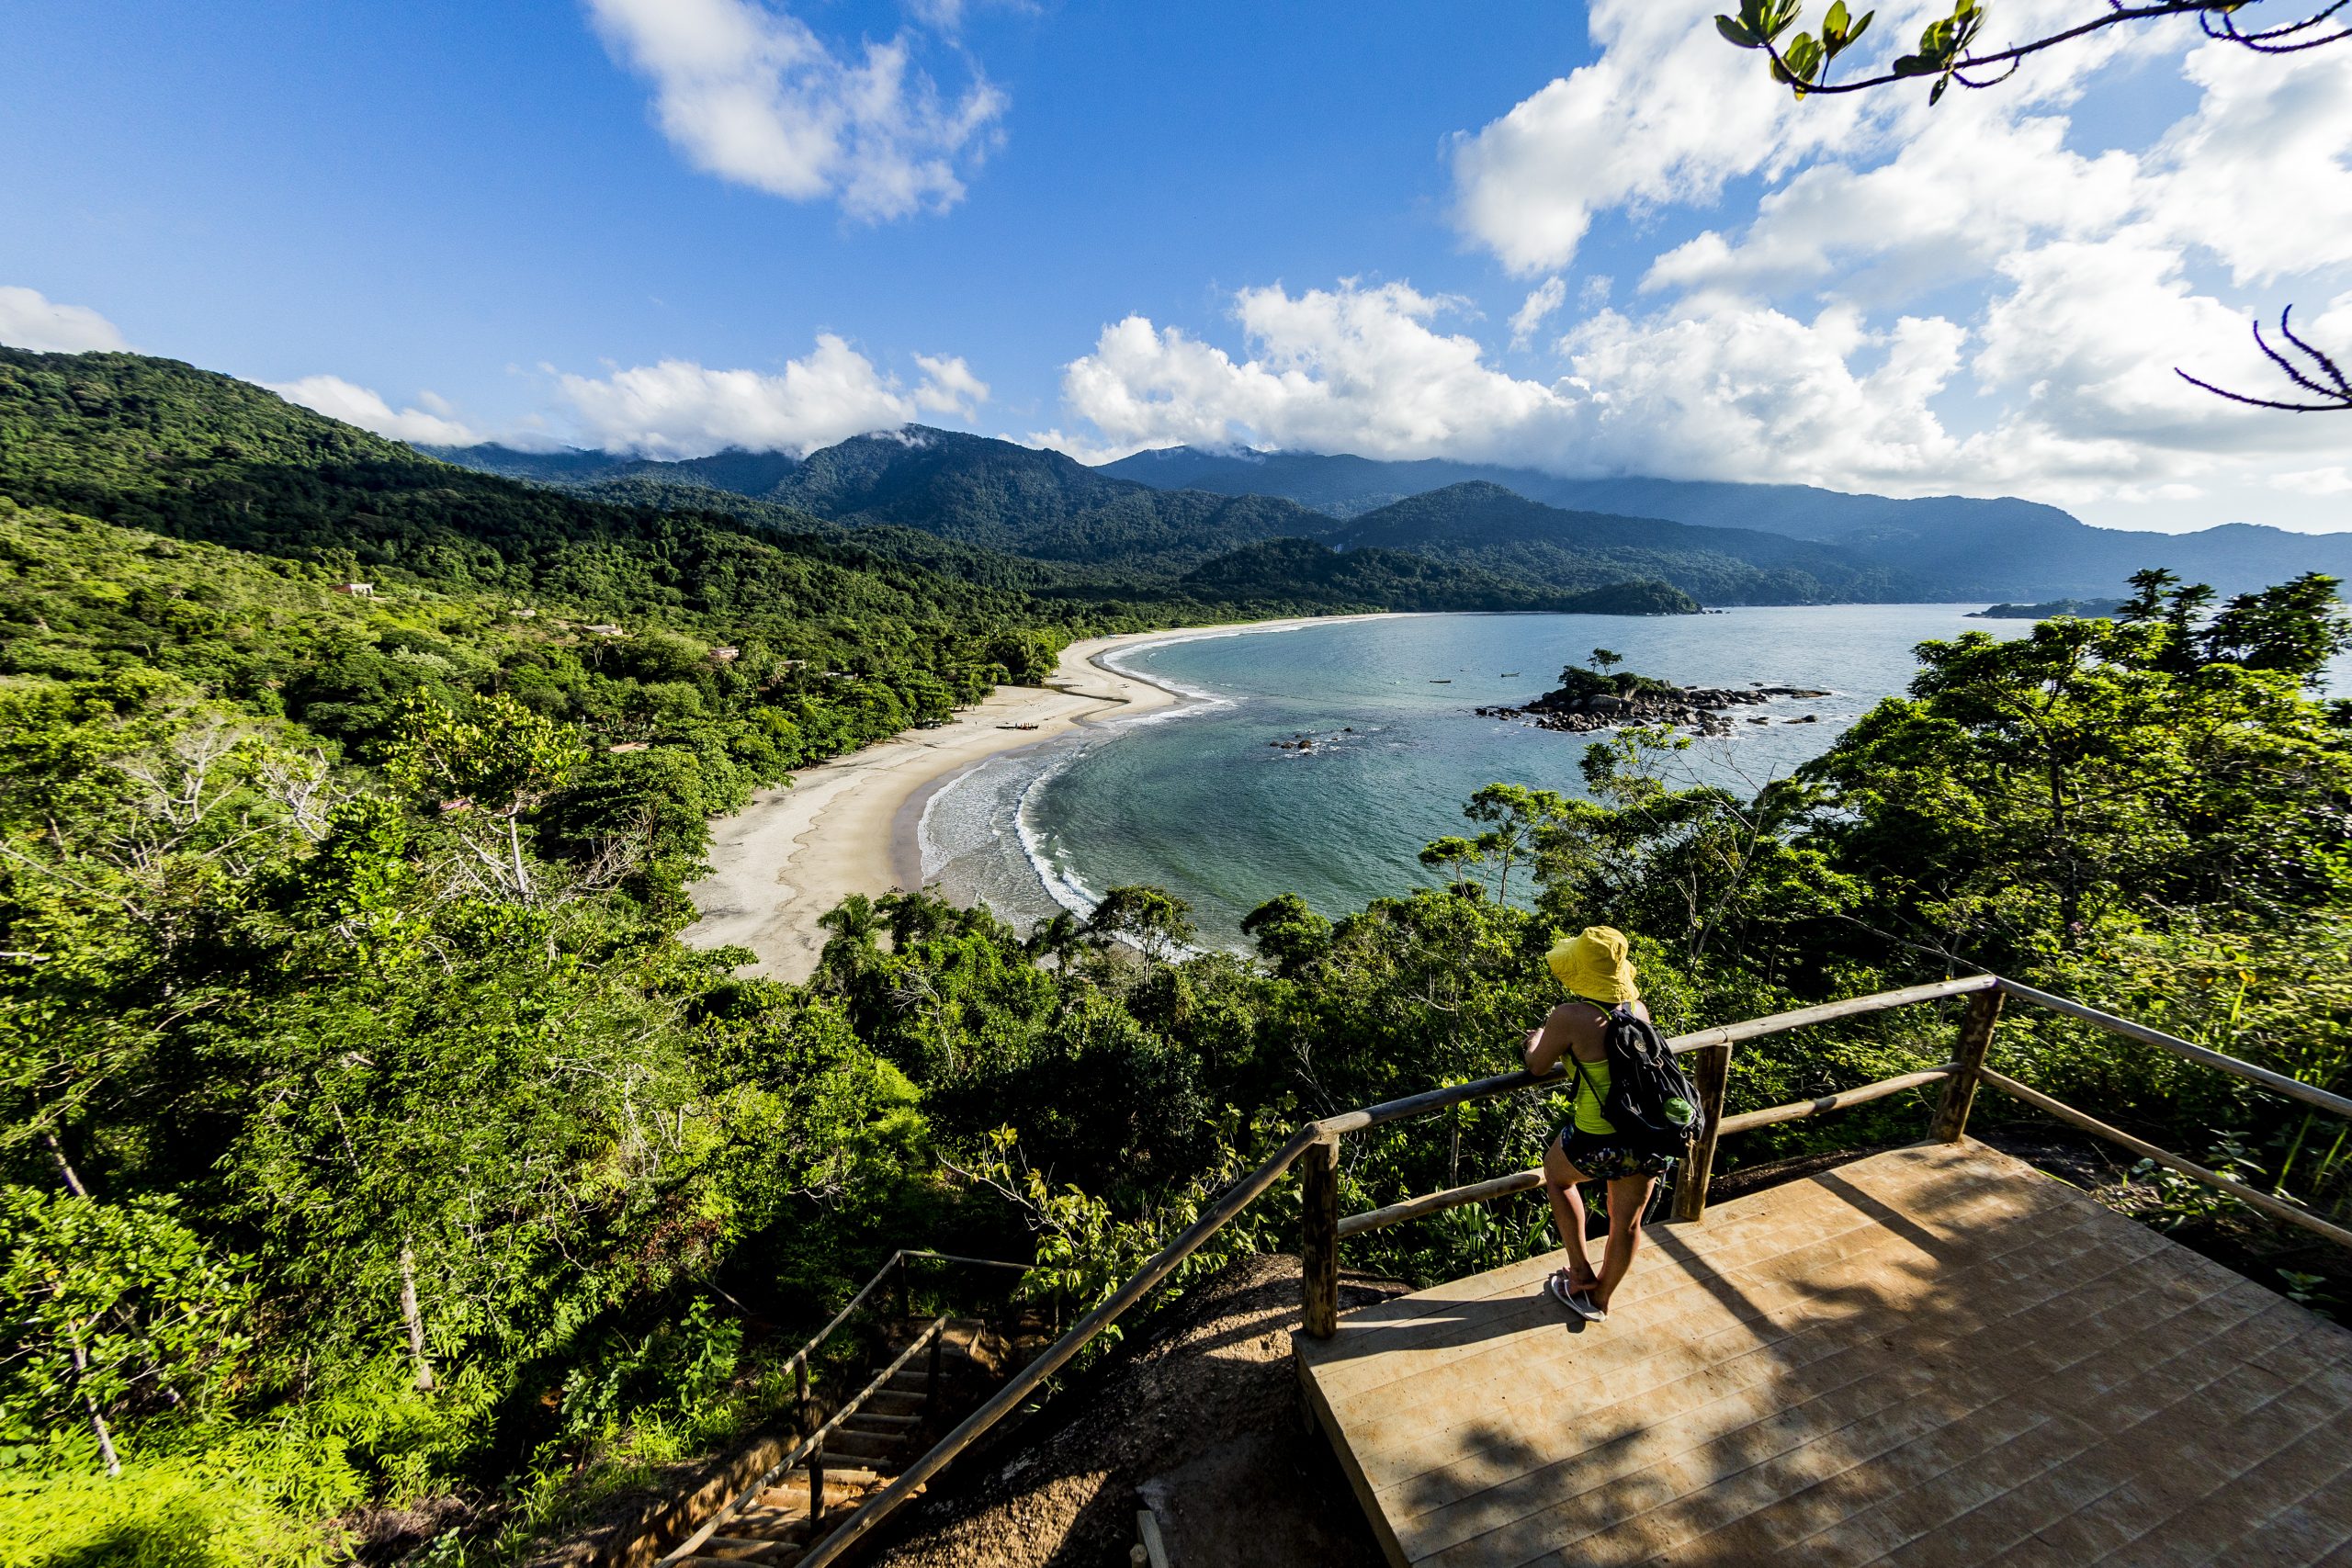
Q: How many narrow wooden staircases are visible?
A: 1